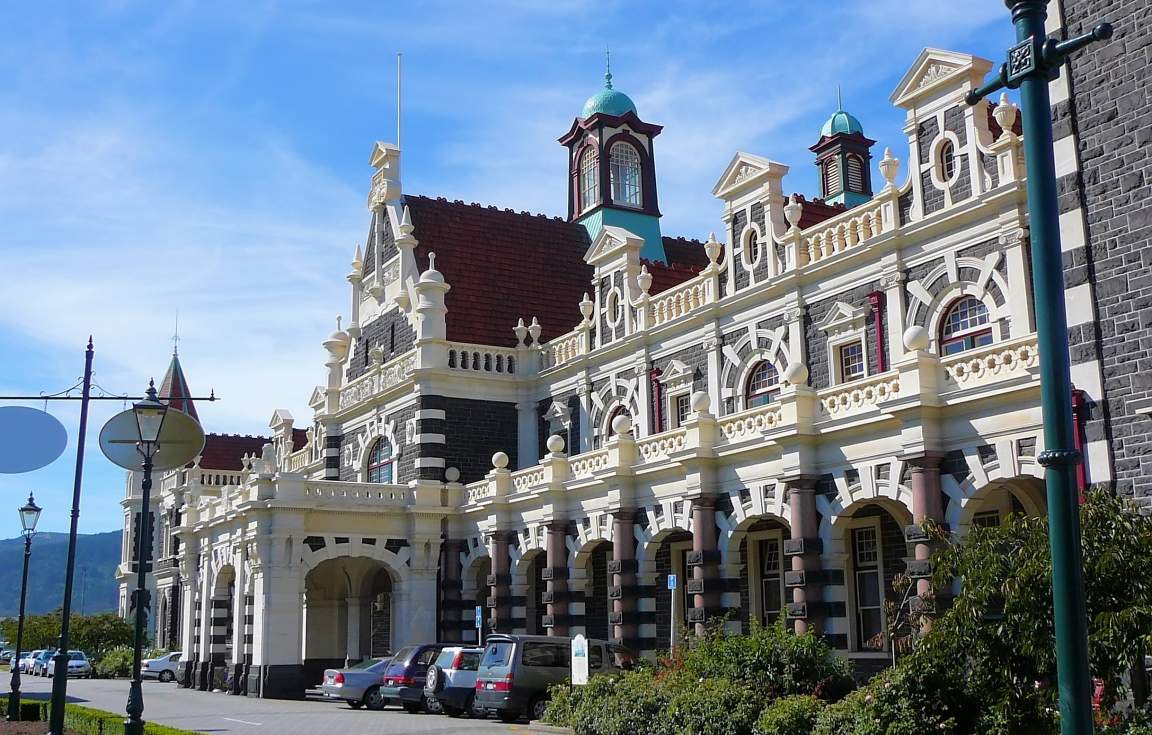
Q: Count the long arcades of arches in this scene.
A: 1